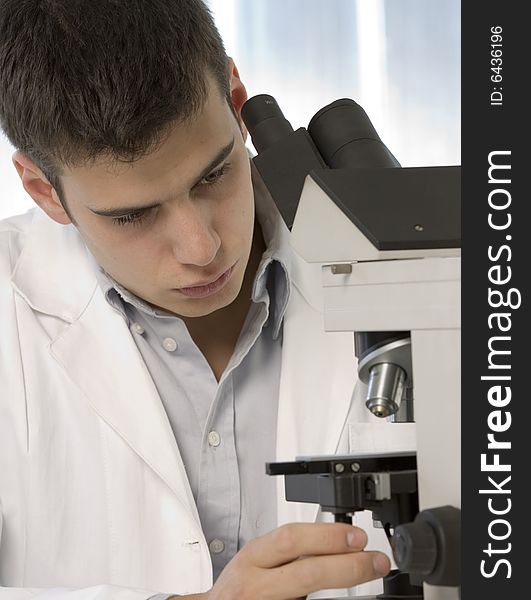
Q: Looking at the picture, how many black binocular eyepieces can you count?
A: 2